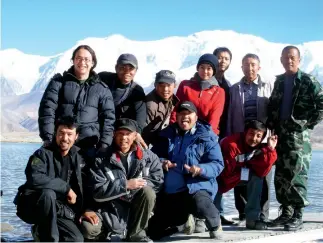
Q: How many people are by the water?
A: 11